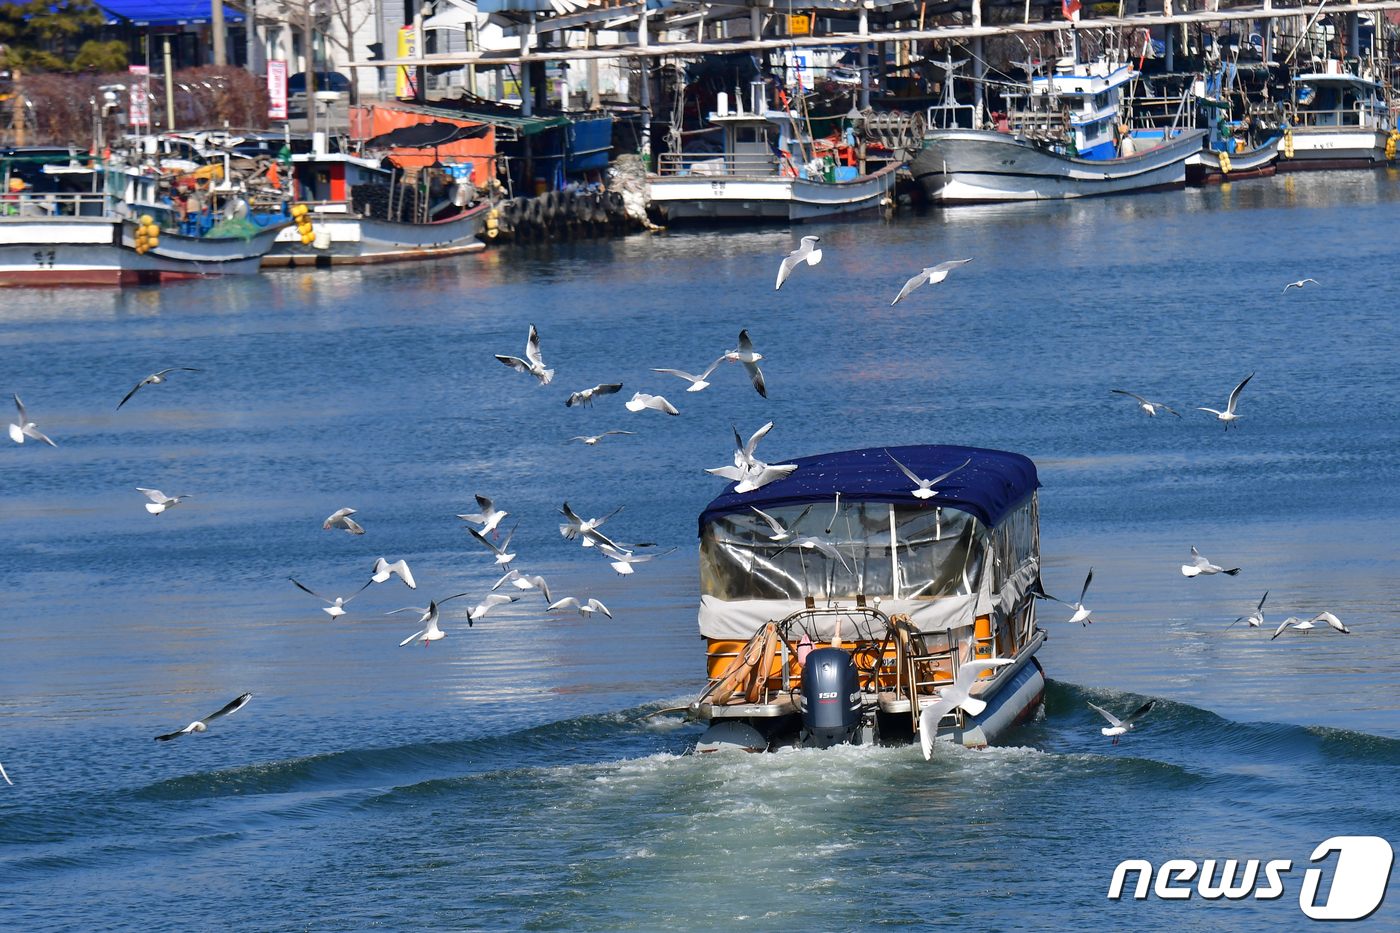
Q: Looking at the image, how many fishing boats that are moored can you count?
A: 6